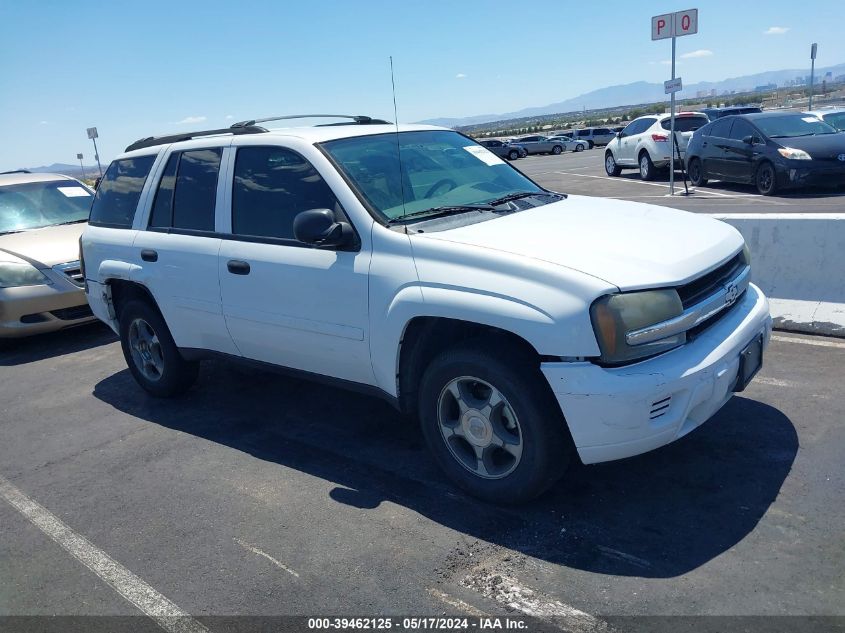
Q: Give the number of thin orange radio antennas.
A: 0